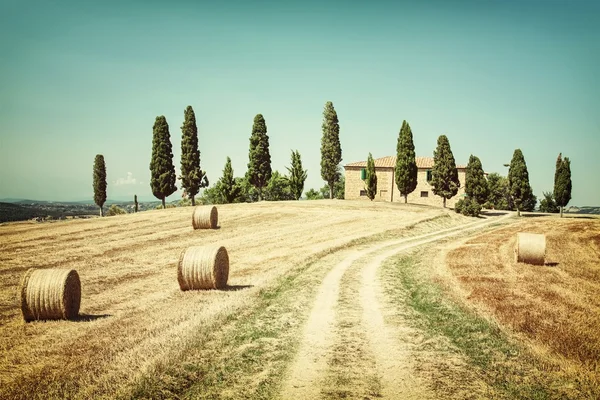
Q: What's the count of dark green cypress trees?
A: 13